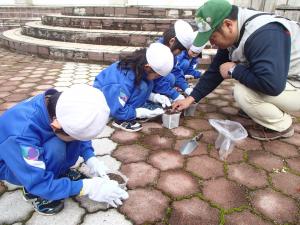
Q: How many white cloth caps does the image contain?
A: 4